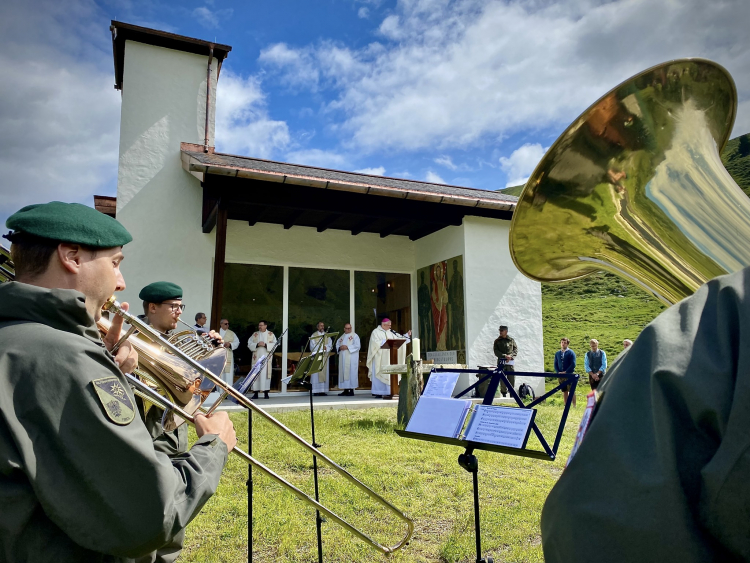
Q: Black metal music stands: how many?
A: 3